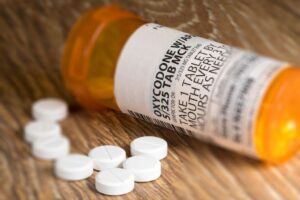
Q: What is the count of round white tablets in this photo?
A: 8